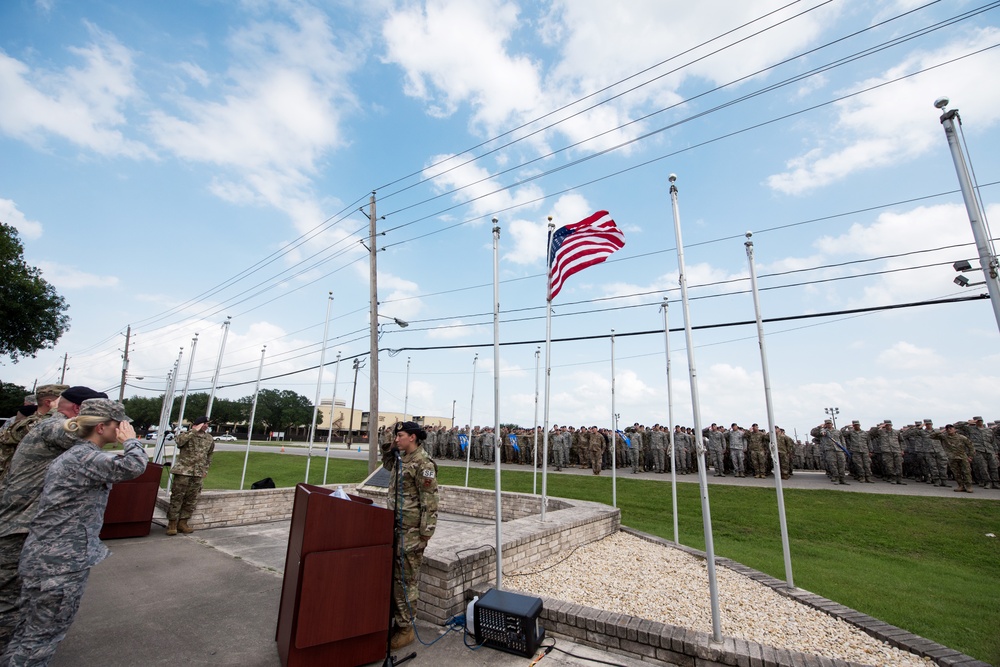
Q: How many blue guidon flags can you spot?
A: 4